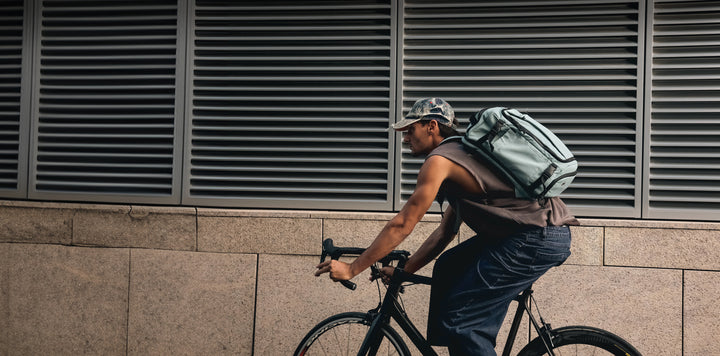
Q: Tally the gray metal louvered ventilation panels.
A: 5